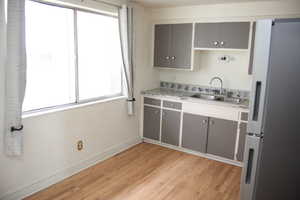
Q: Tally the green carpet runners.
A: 0